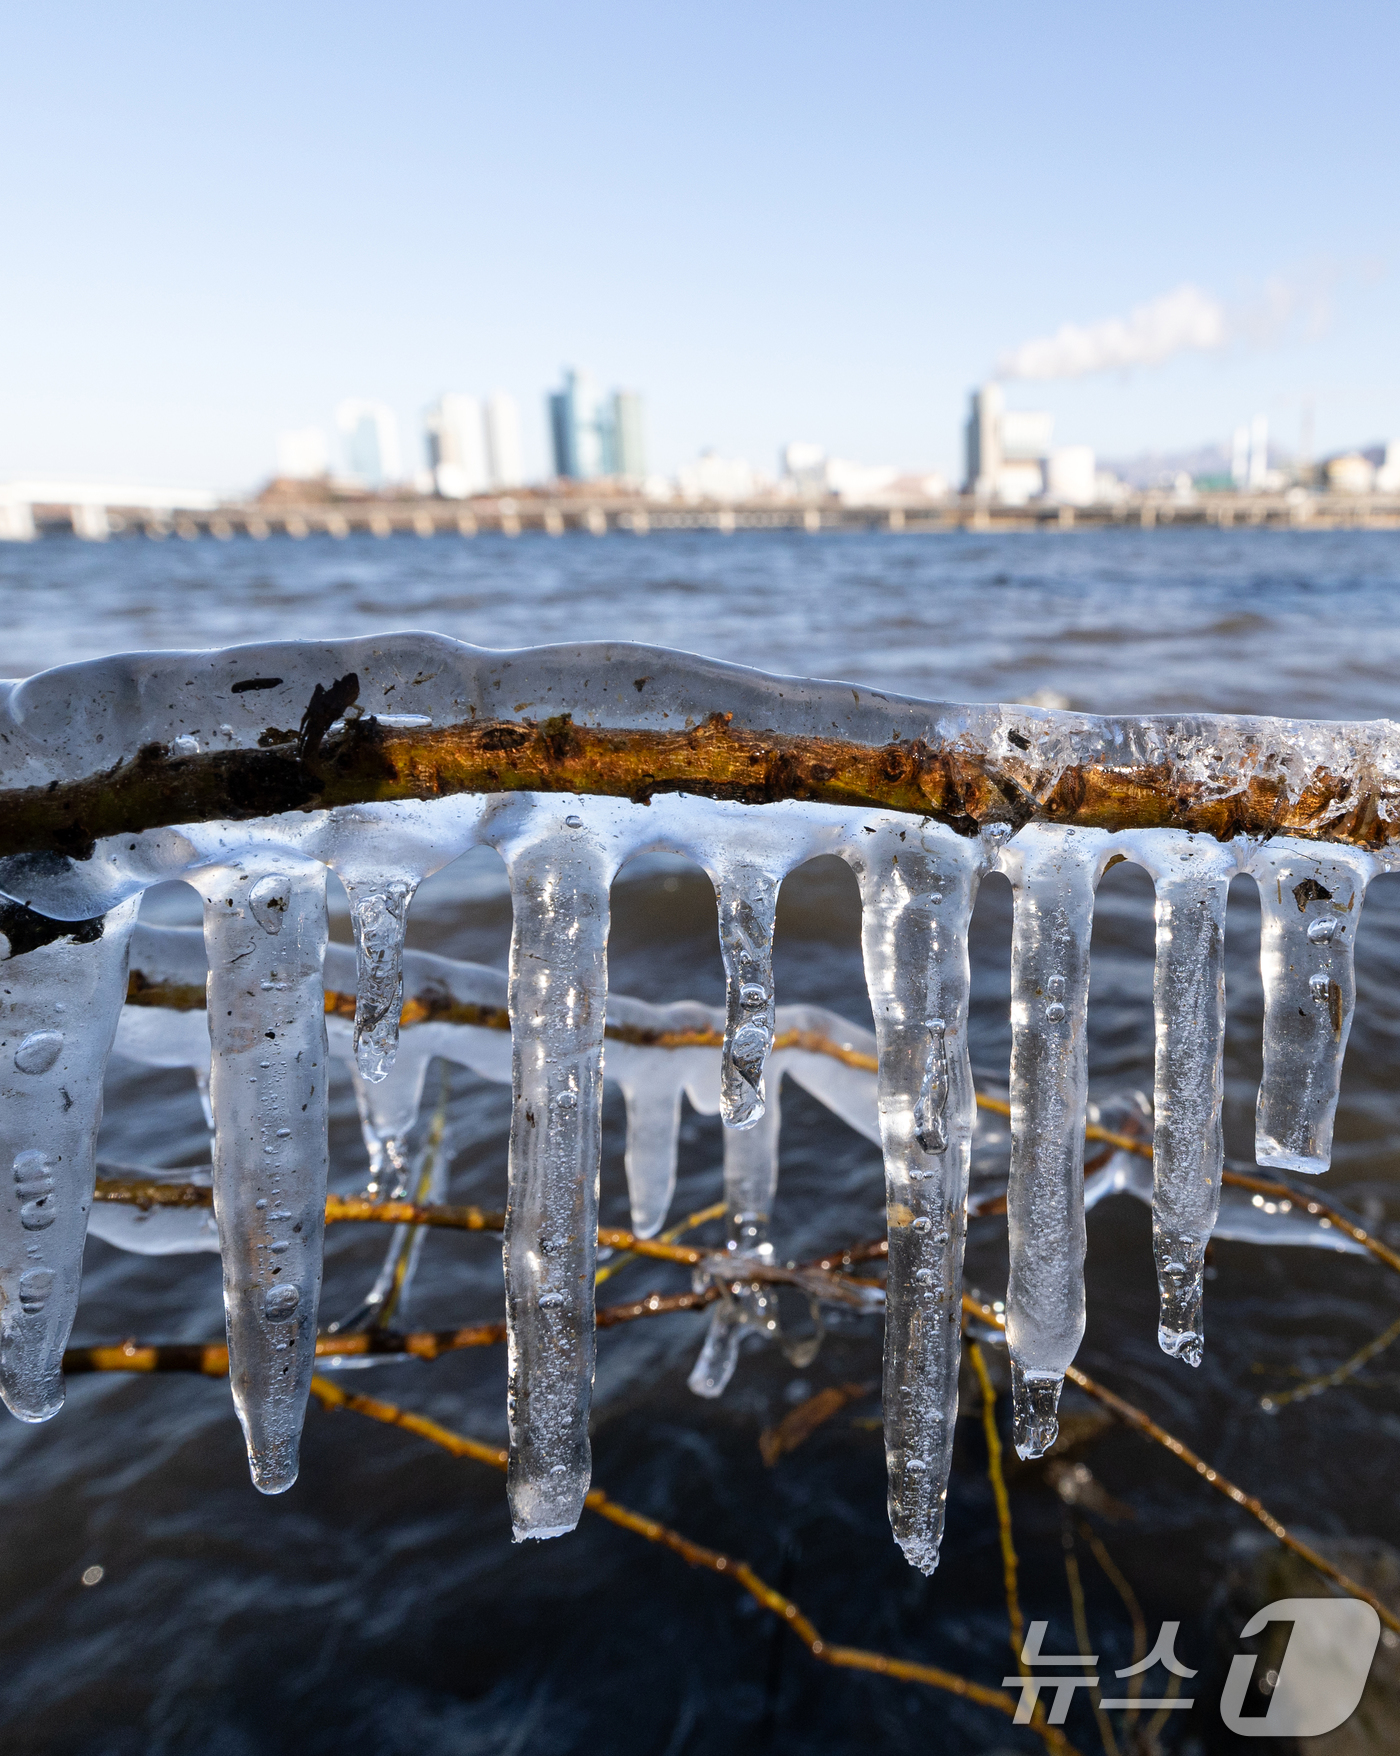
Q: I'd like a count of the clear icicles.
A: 9